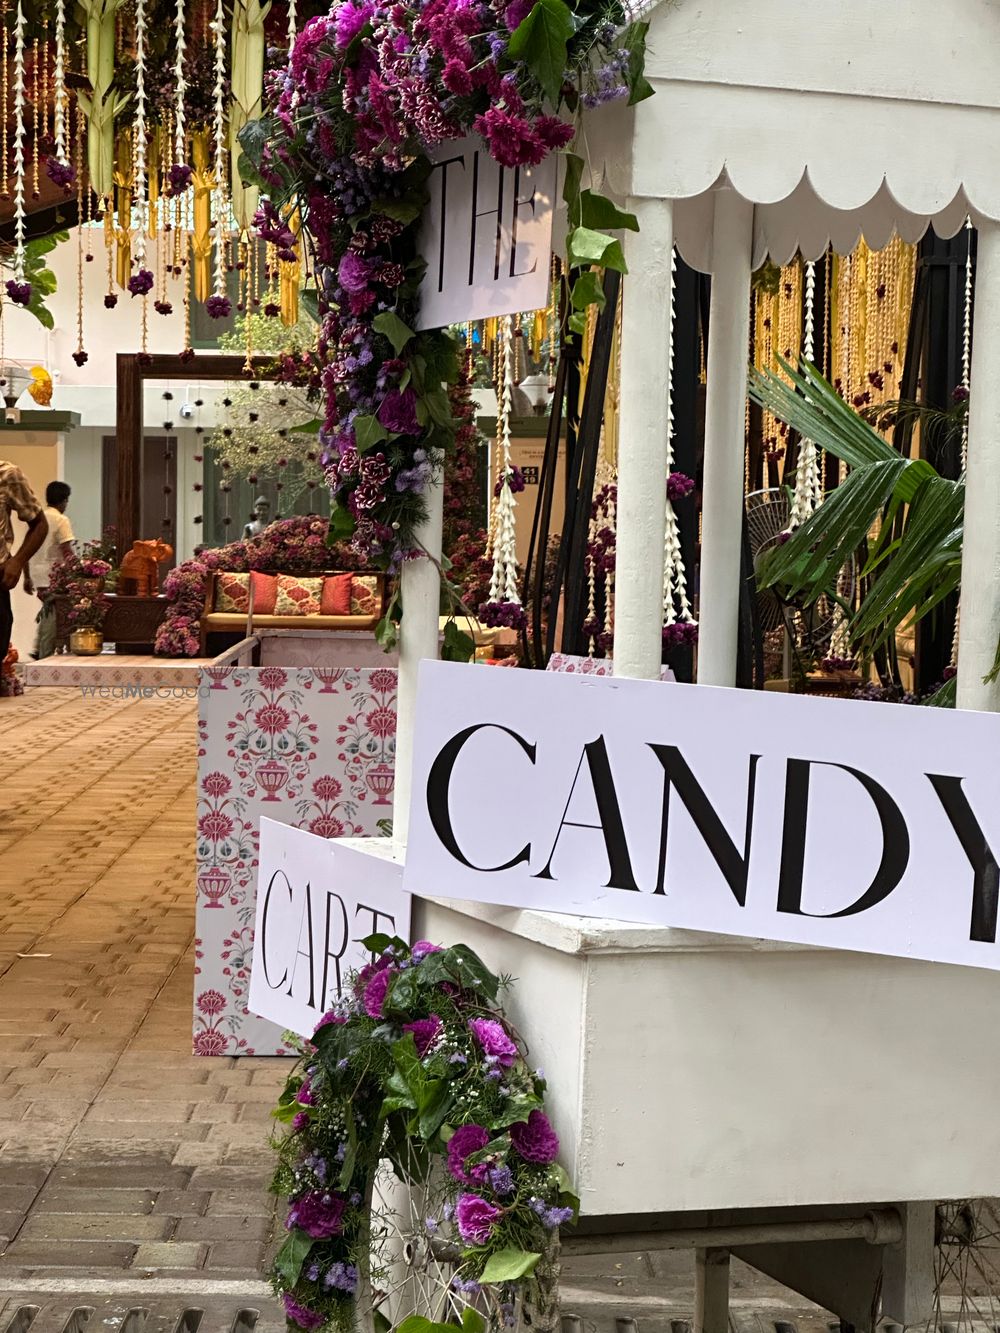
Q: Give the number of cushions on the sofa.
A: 5